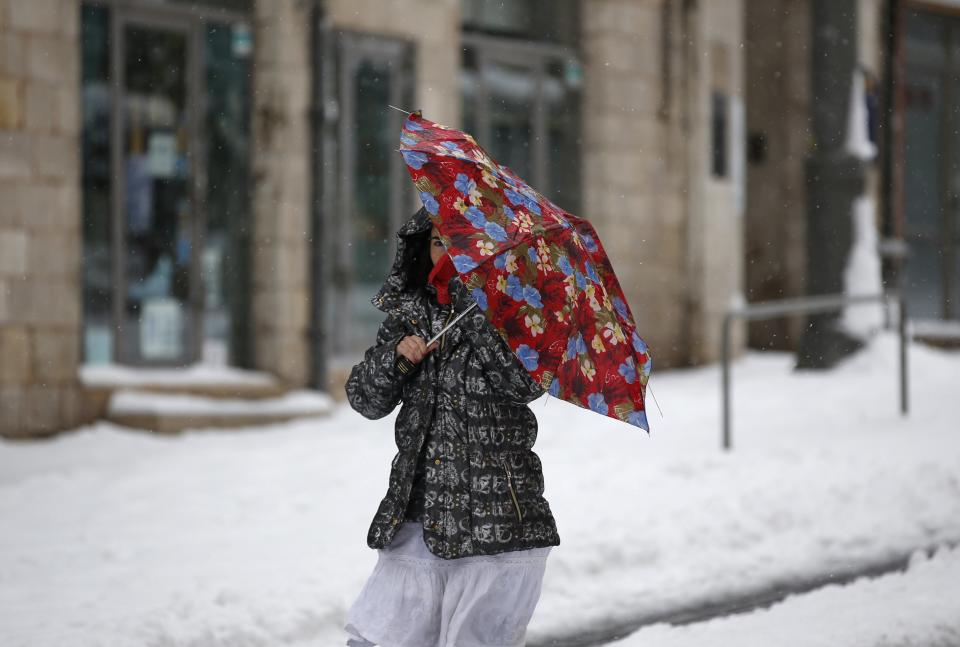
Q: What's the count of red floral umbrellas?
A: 1